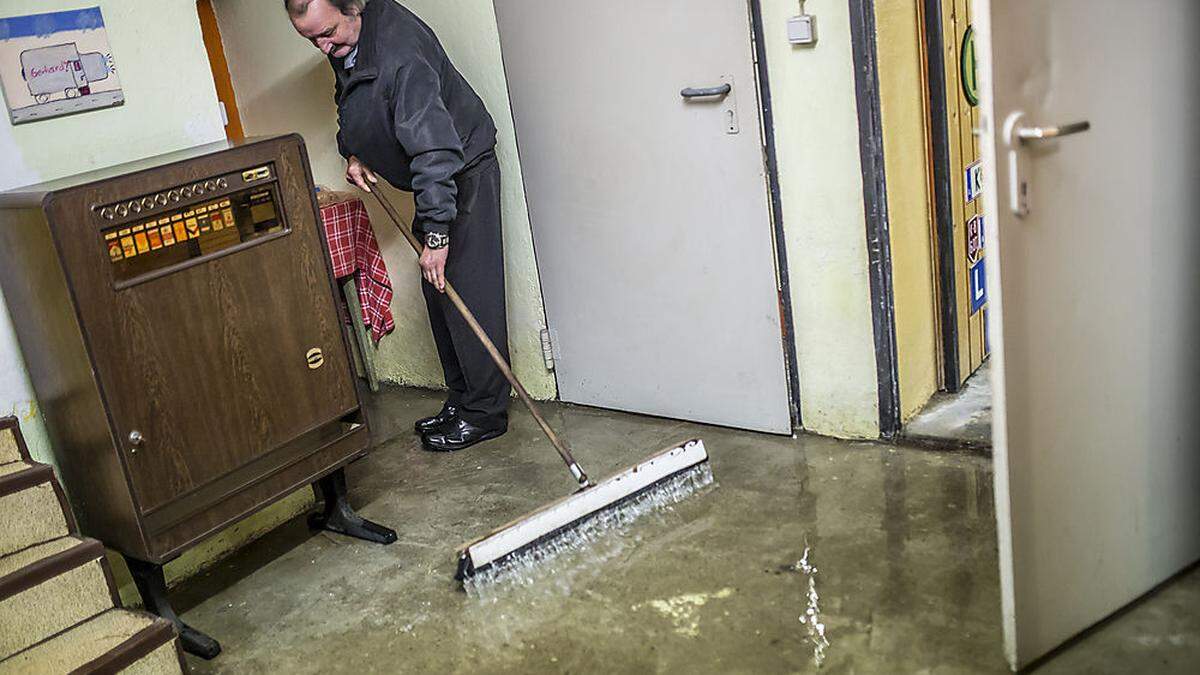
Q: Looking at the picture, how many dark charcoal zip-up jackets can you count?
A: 1